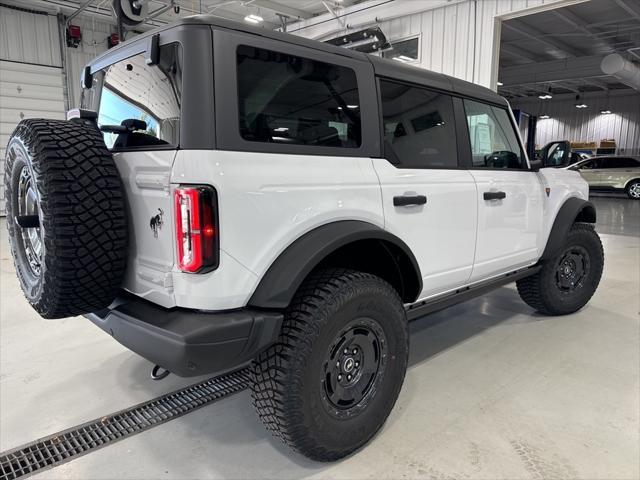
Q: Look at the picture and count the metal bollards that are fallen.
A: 0